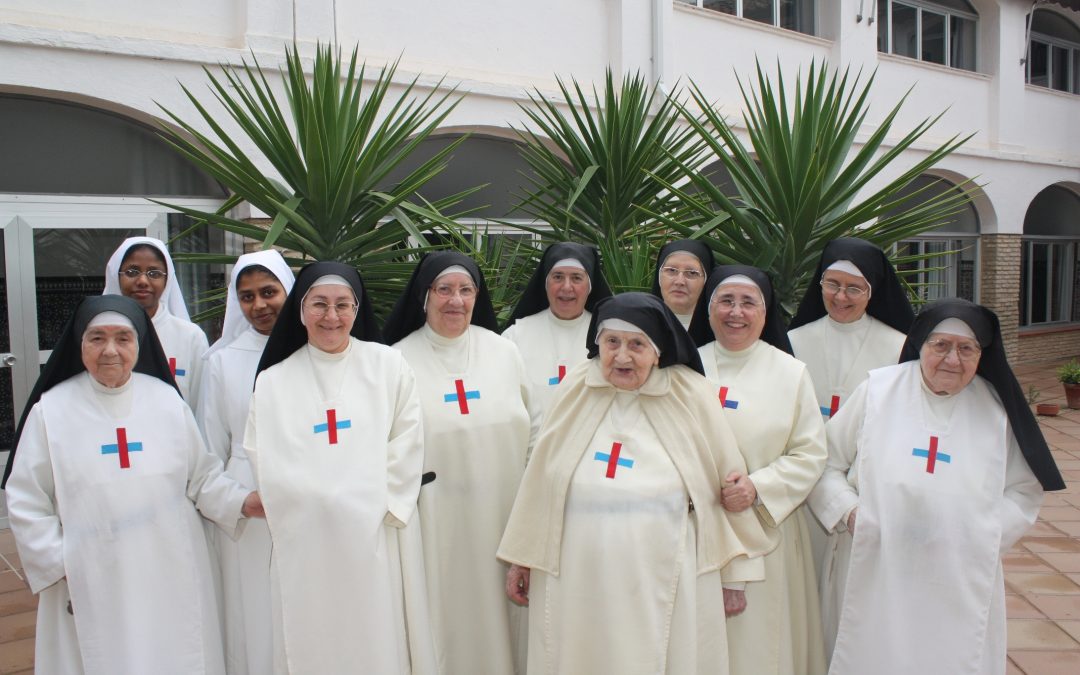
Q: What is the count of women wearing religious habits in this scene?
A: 11